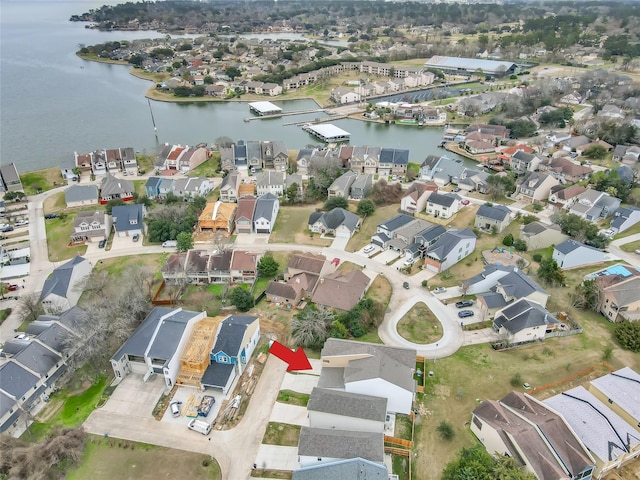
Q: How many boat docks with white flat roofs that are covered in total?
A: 2